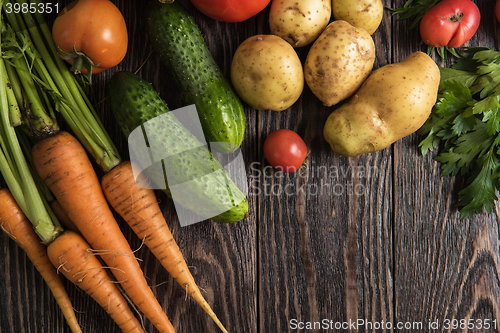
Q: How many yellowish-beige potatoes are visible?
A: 5